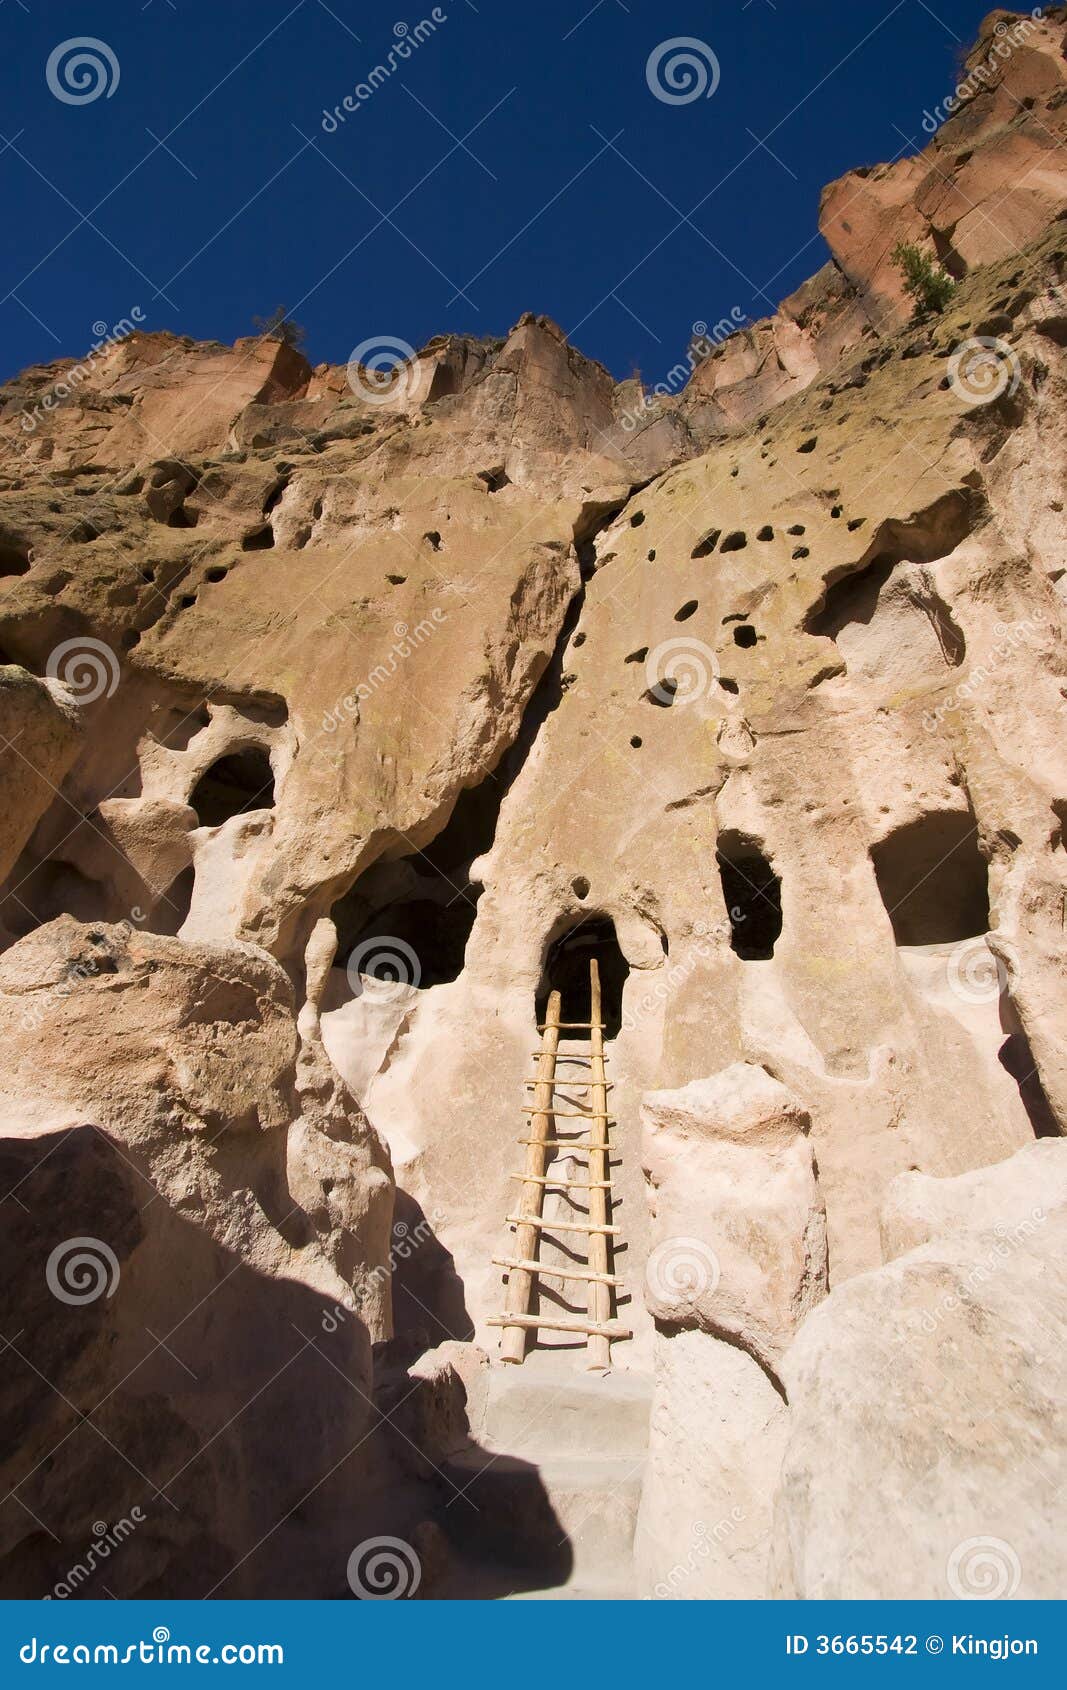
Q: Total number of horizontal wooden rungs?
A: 9